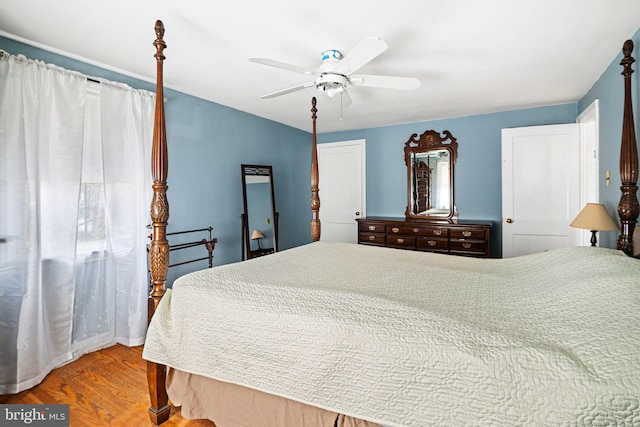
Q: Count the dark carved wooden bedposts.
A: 3